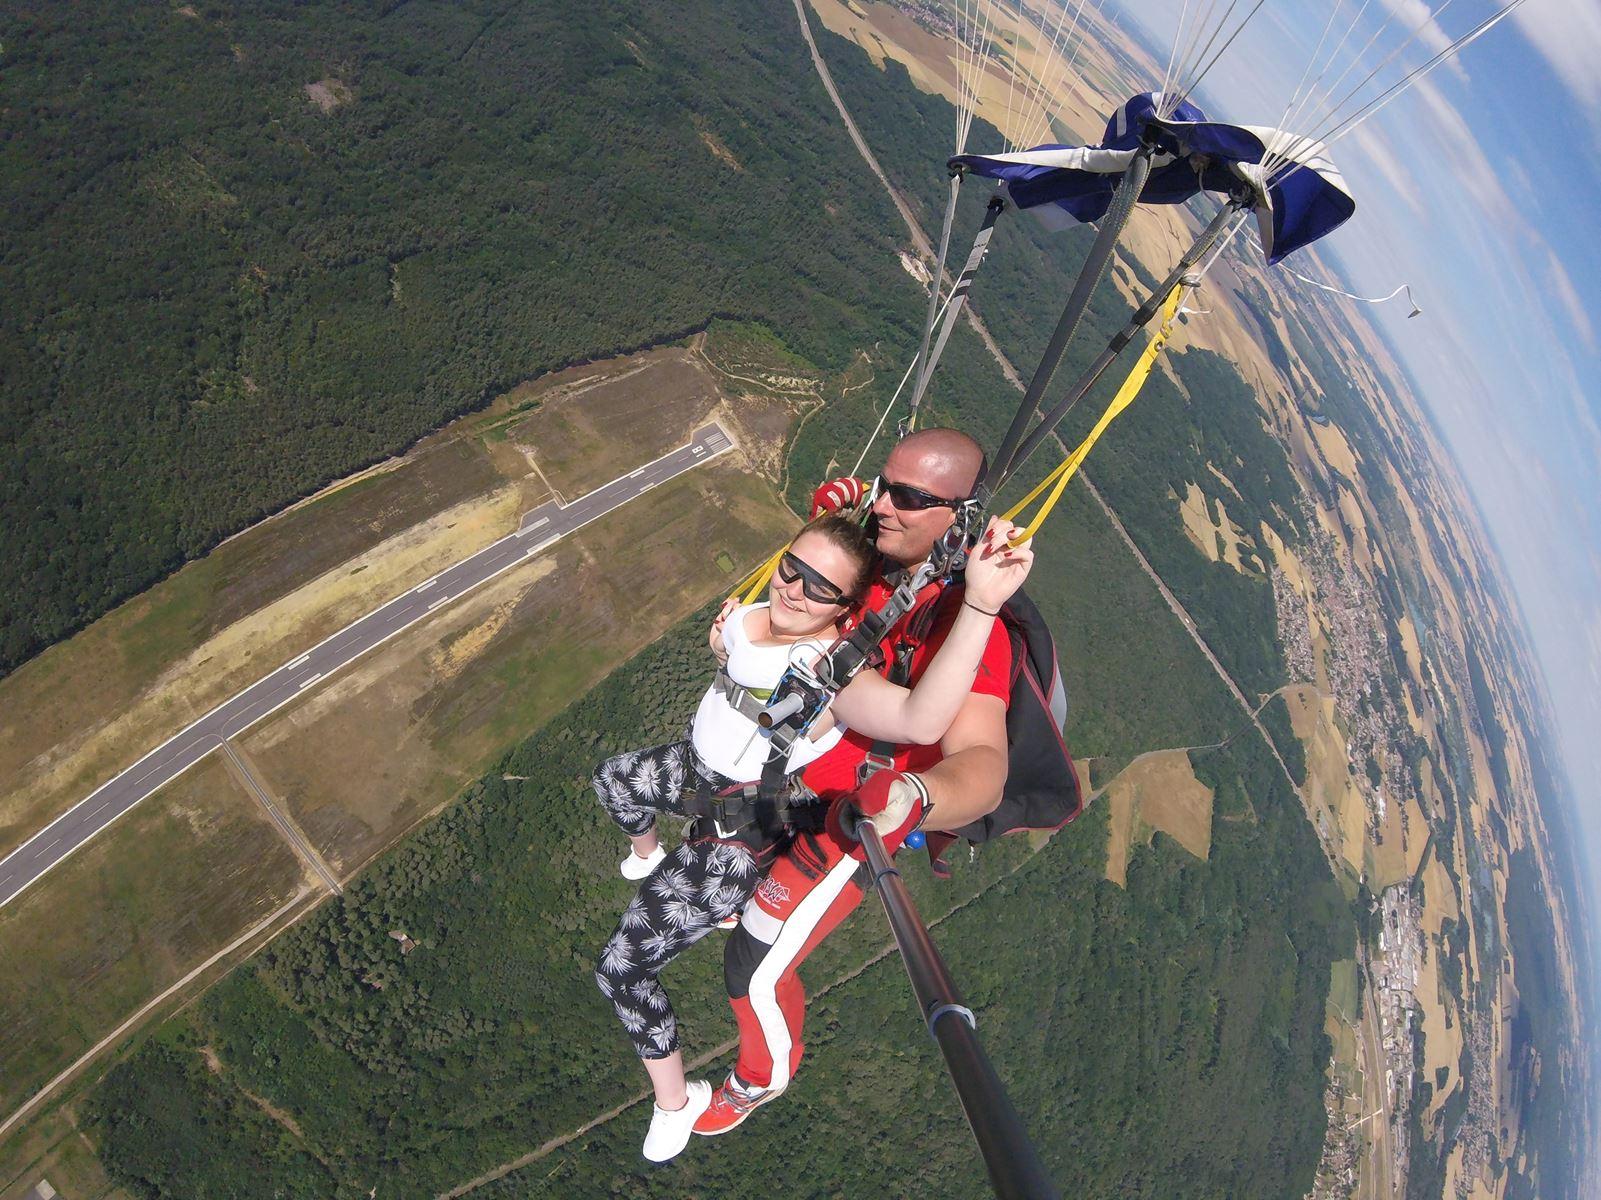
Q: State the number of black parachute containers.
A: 1